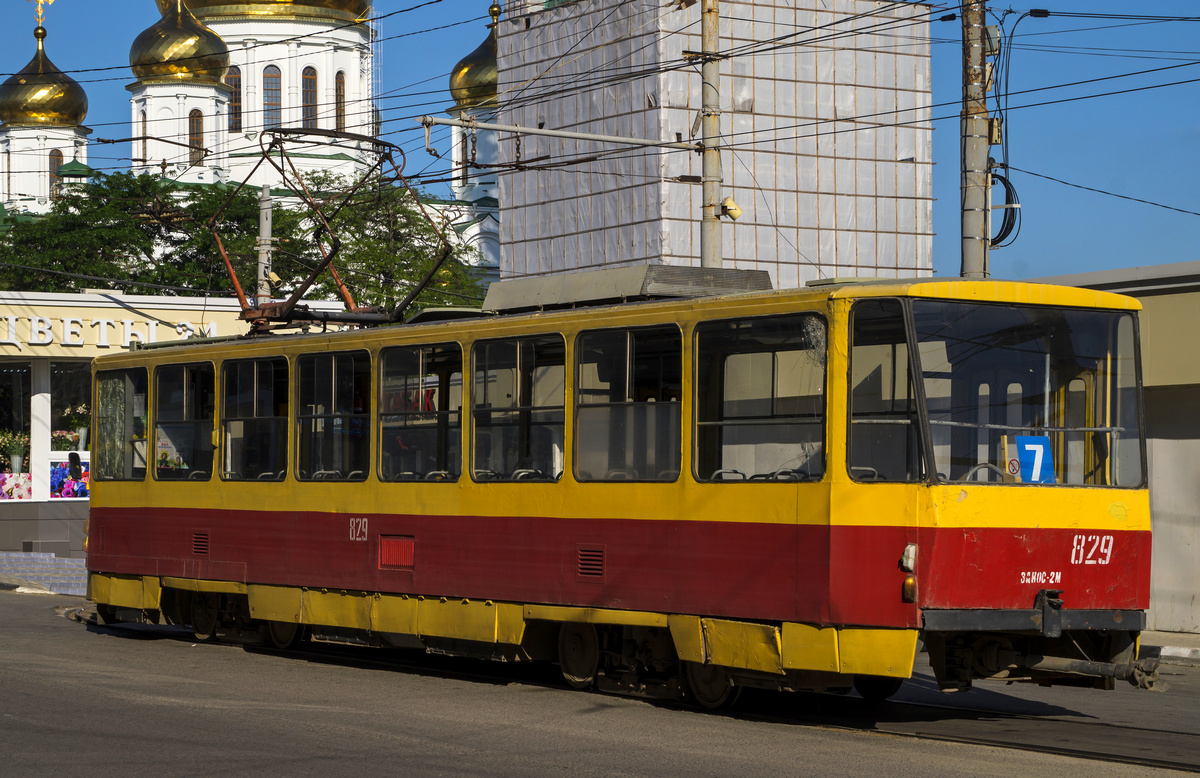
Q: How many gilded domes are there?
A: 4